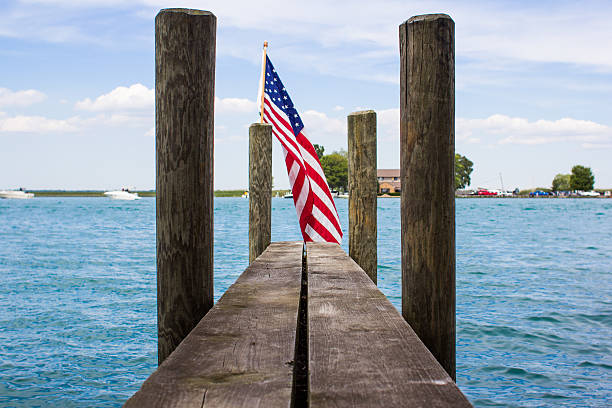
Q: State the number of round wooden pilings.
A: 4